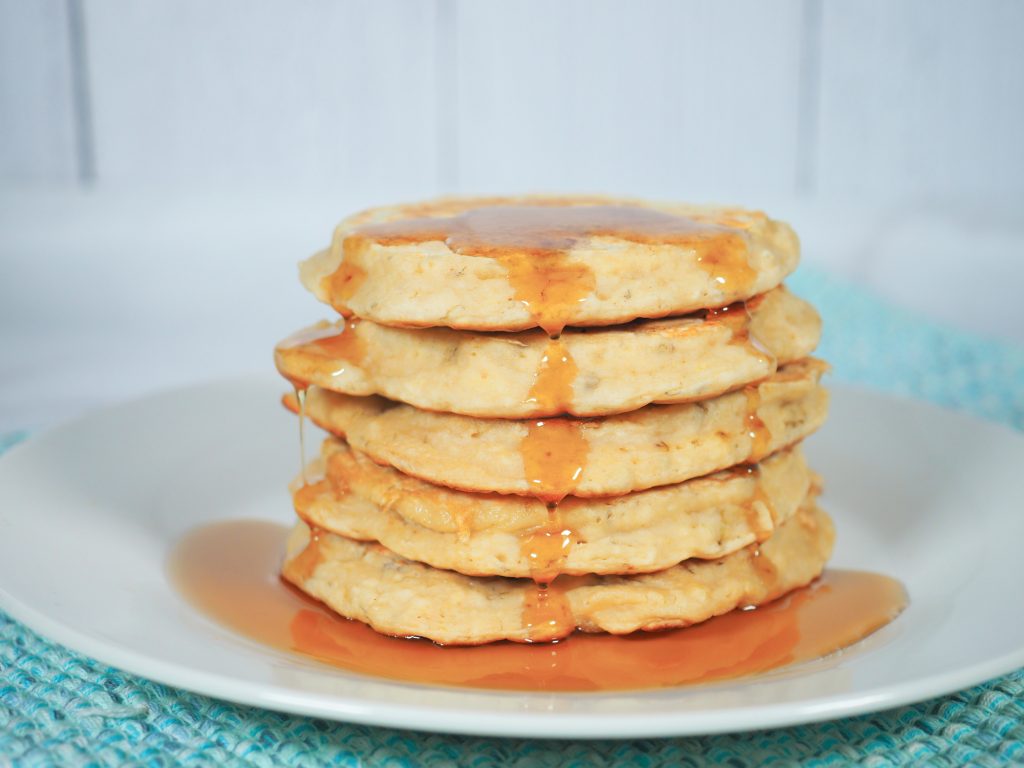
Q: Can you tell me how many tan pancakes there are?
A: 5